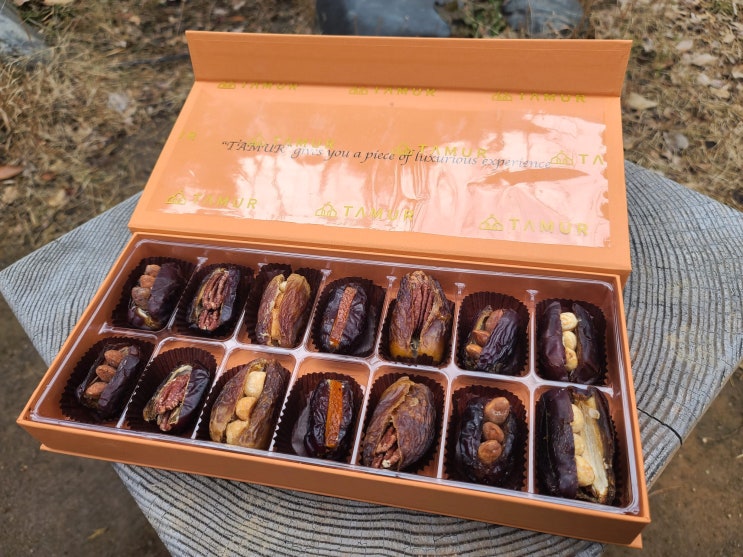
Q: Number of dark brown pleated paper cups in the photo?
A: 14